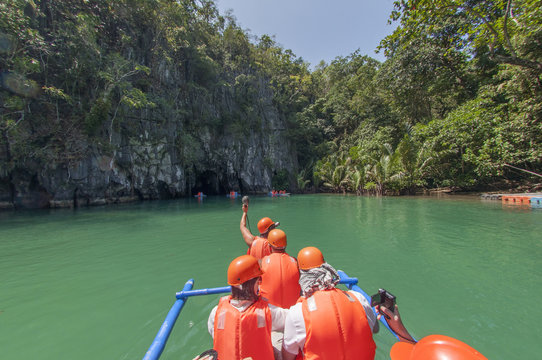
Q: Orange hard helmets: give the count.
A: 5